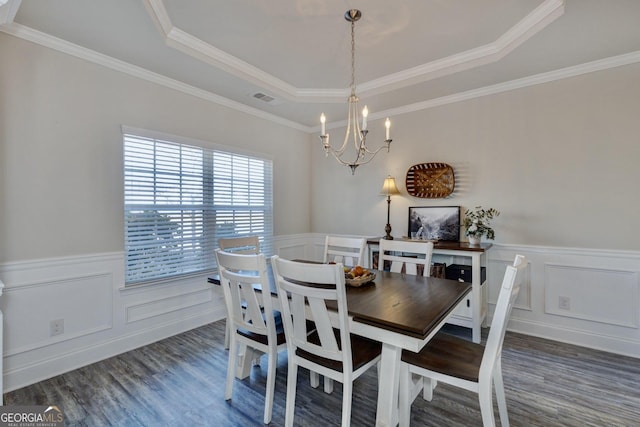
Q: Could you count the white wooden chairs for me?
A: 6